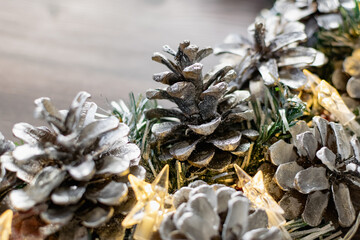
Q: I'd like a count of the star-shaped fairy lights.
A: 4